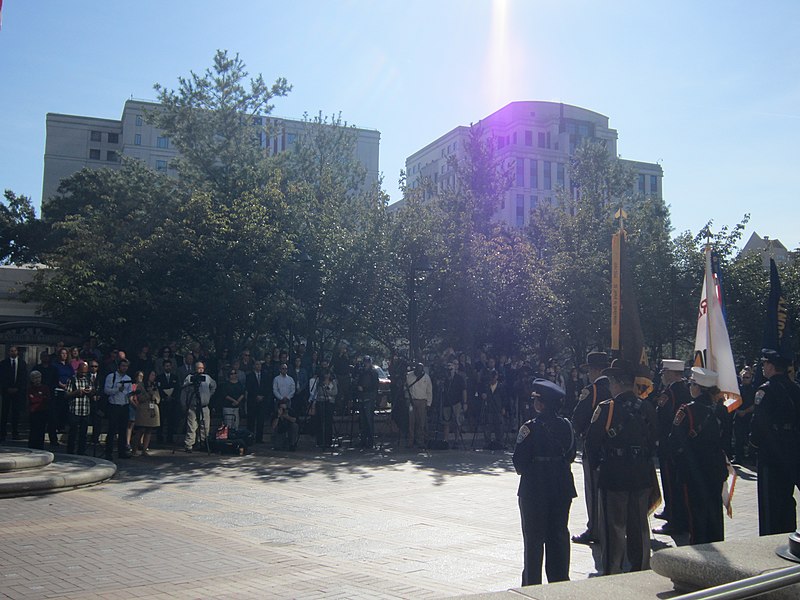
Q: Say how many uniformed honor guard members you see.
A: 6